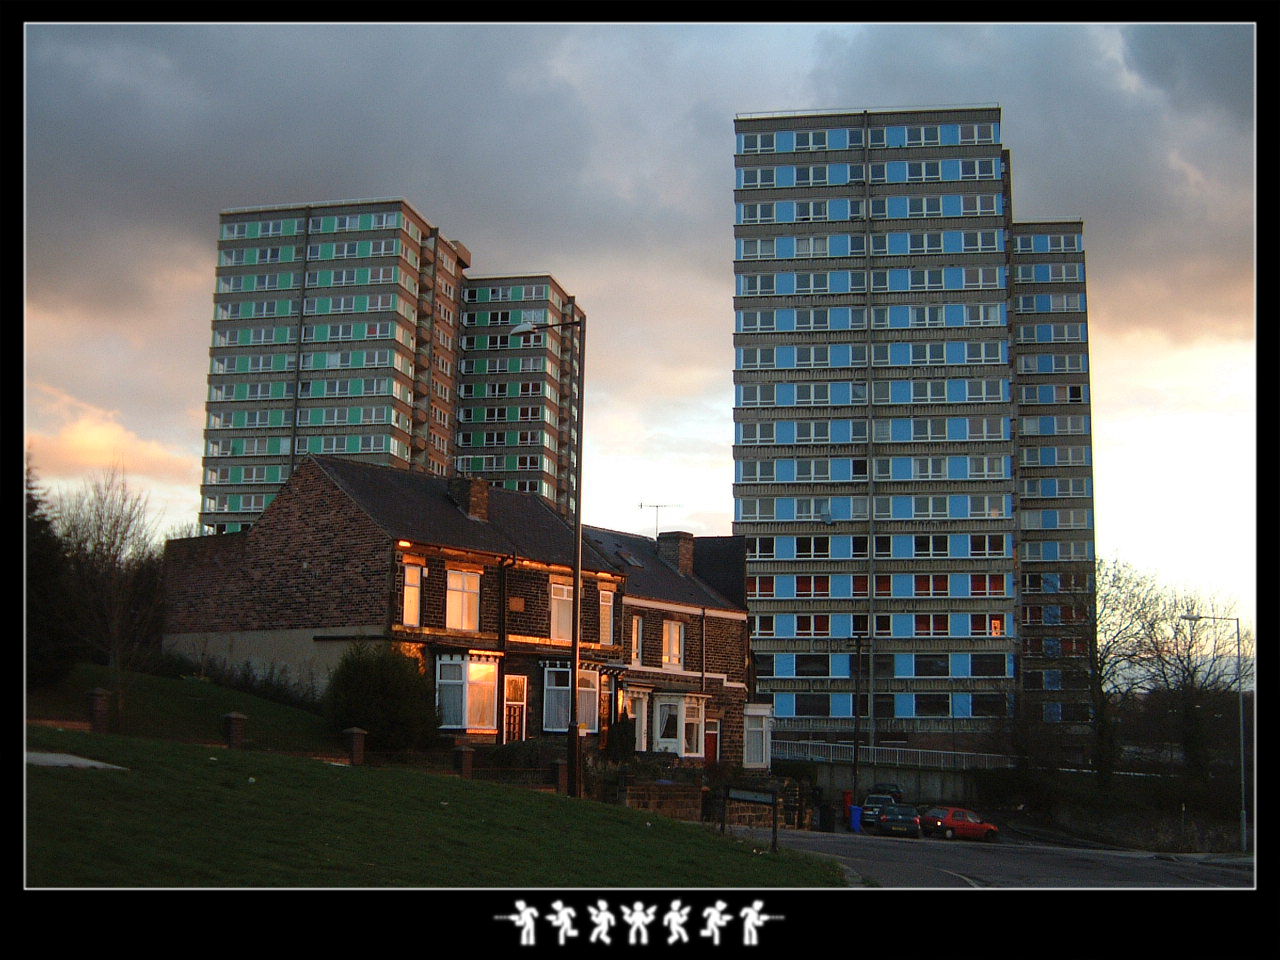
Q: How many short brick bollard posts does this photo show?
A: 5